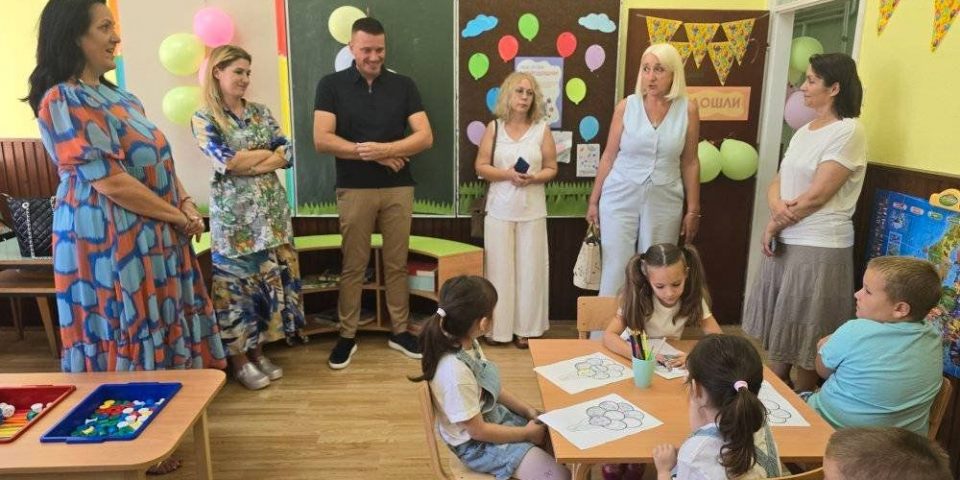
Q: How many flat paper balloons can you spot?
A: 9